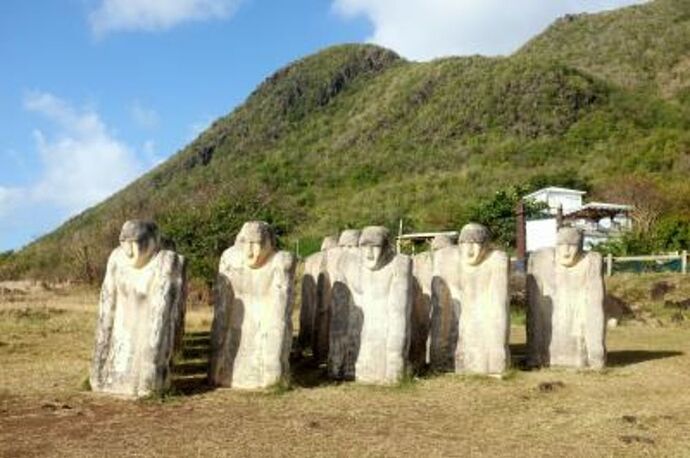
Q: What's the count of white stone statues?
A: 8